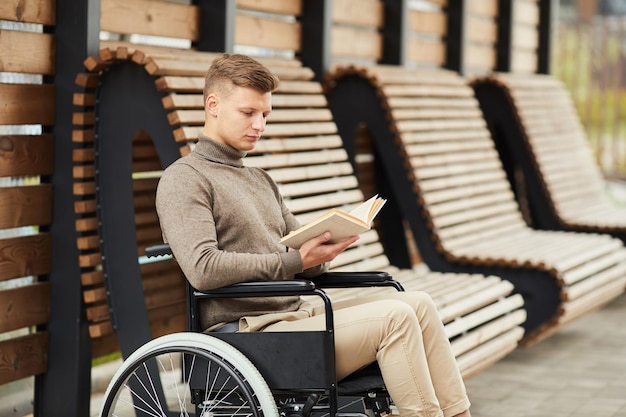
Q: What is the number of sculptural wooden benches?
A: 3